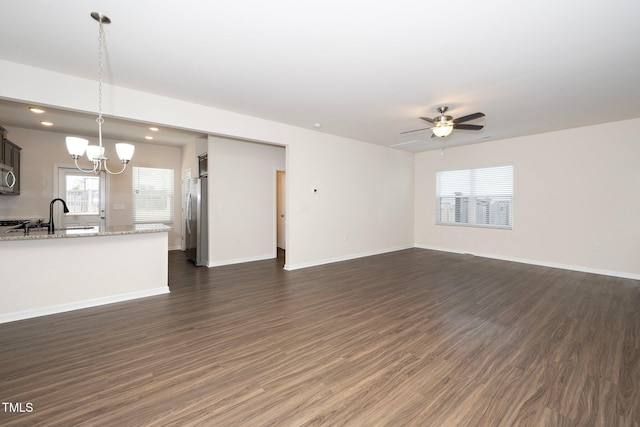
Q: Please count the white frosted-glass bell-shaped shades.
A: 3